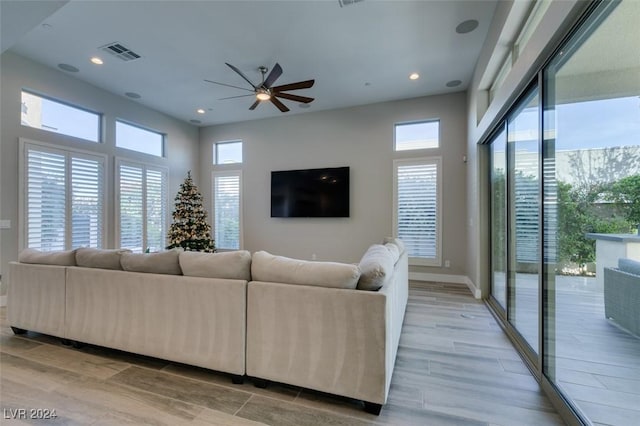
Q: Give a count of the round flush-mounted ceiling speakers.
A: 6